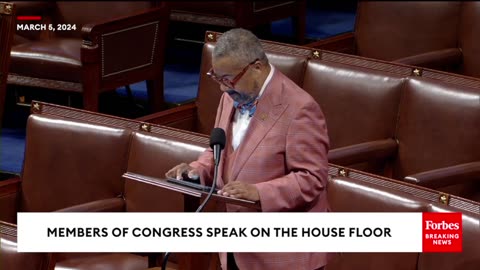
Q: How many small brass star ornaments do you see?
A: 8